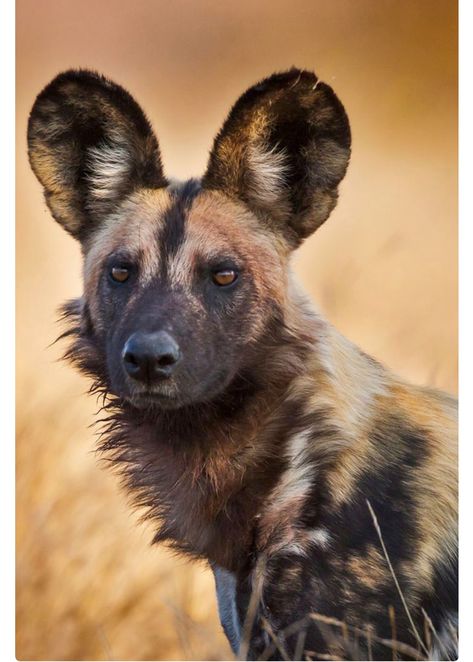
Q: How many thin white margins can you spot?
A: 2